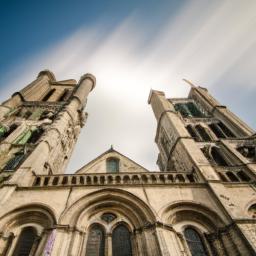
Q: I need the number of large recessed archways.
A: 3